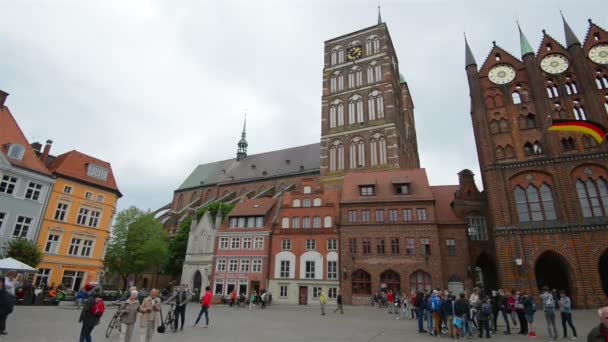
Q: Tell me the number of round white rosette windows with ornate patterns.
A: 3